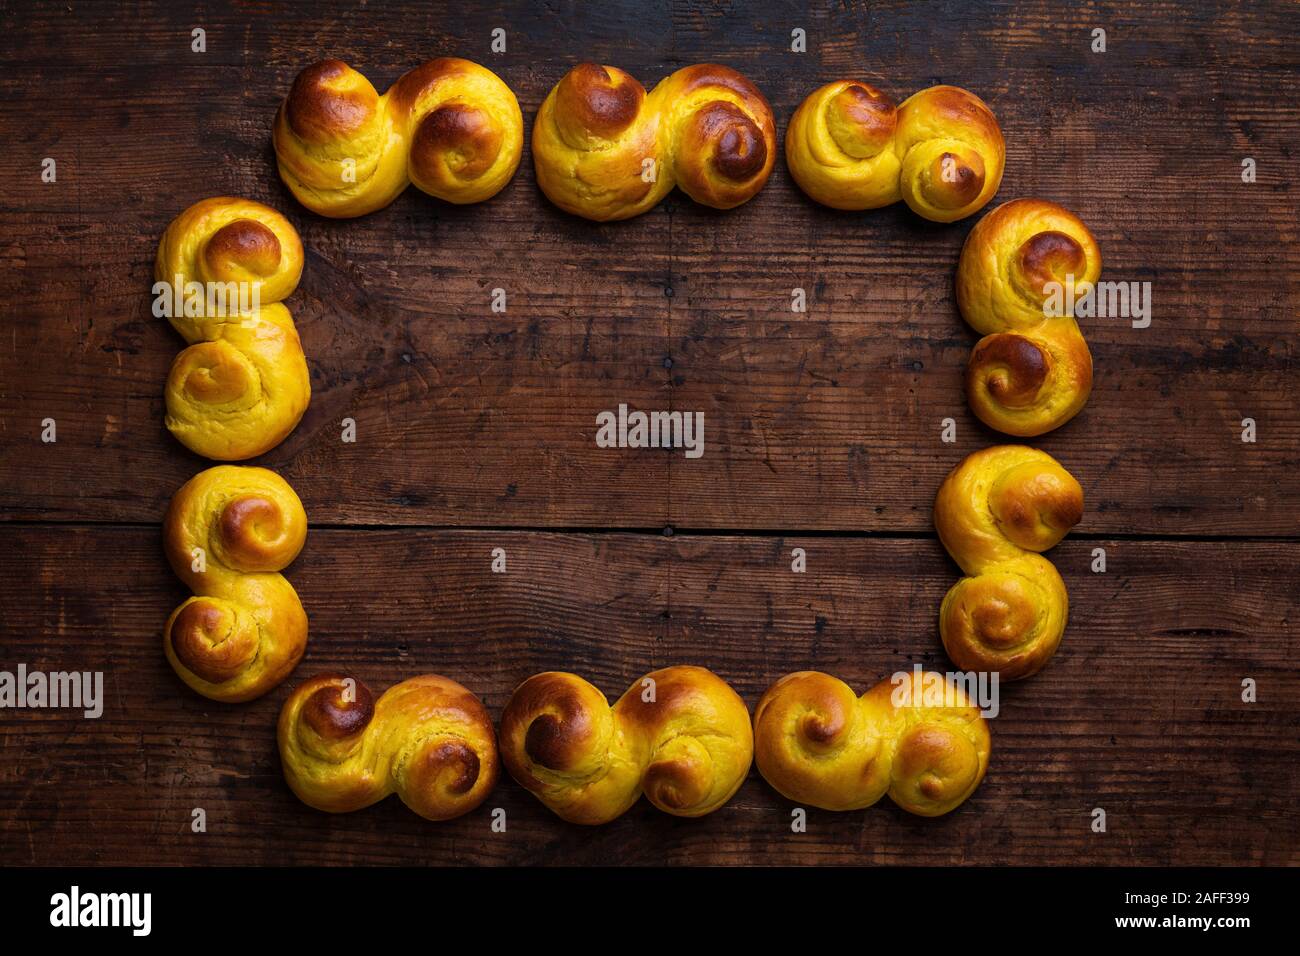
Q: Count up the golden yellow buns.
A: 10